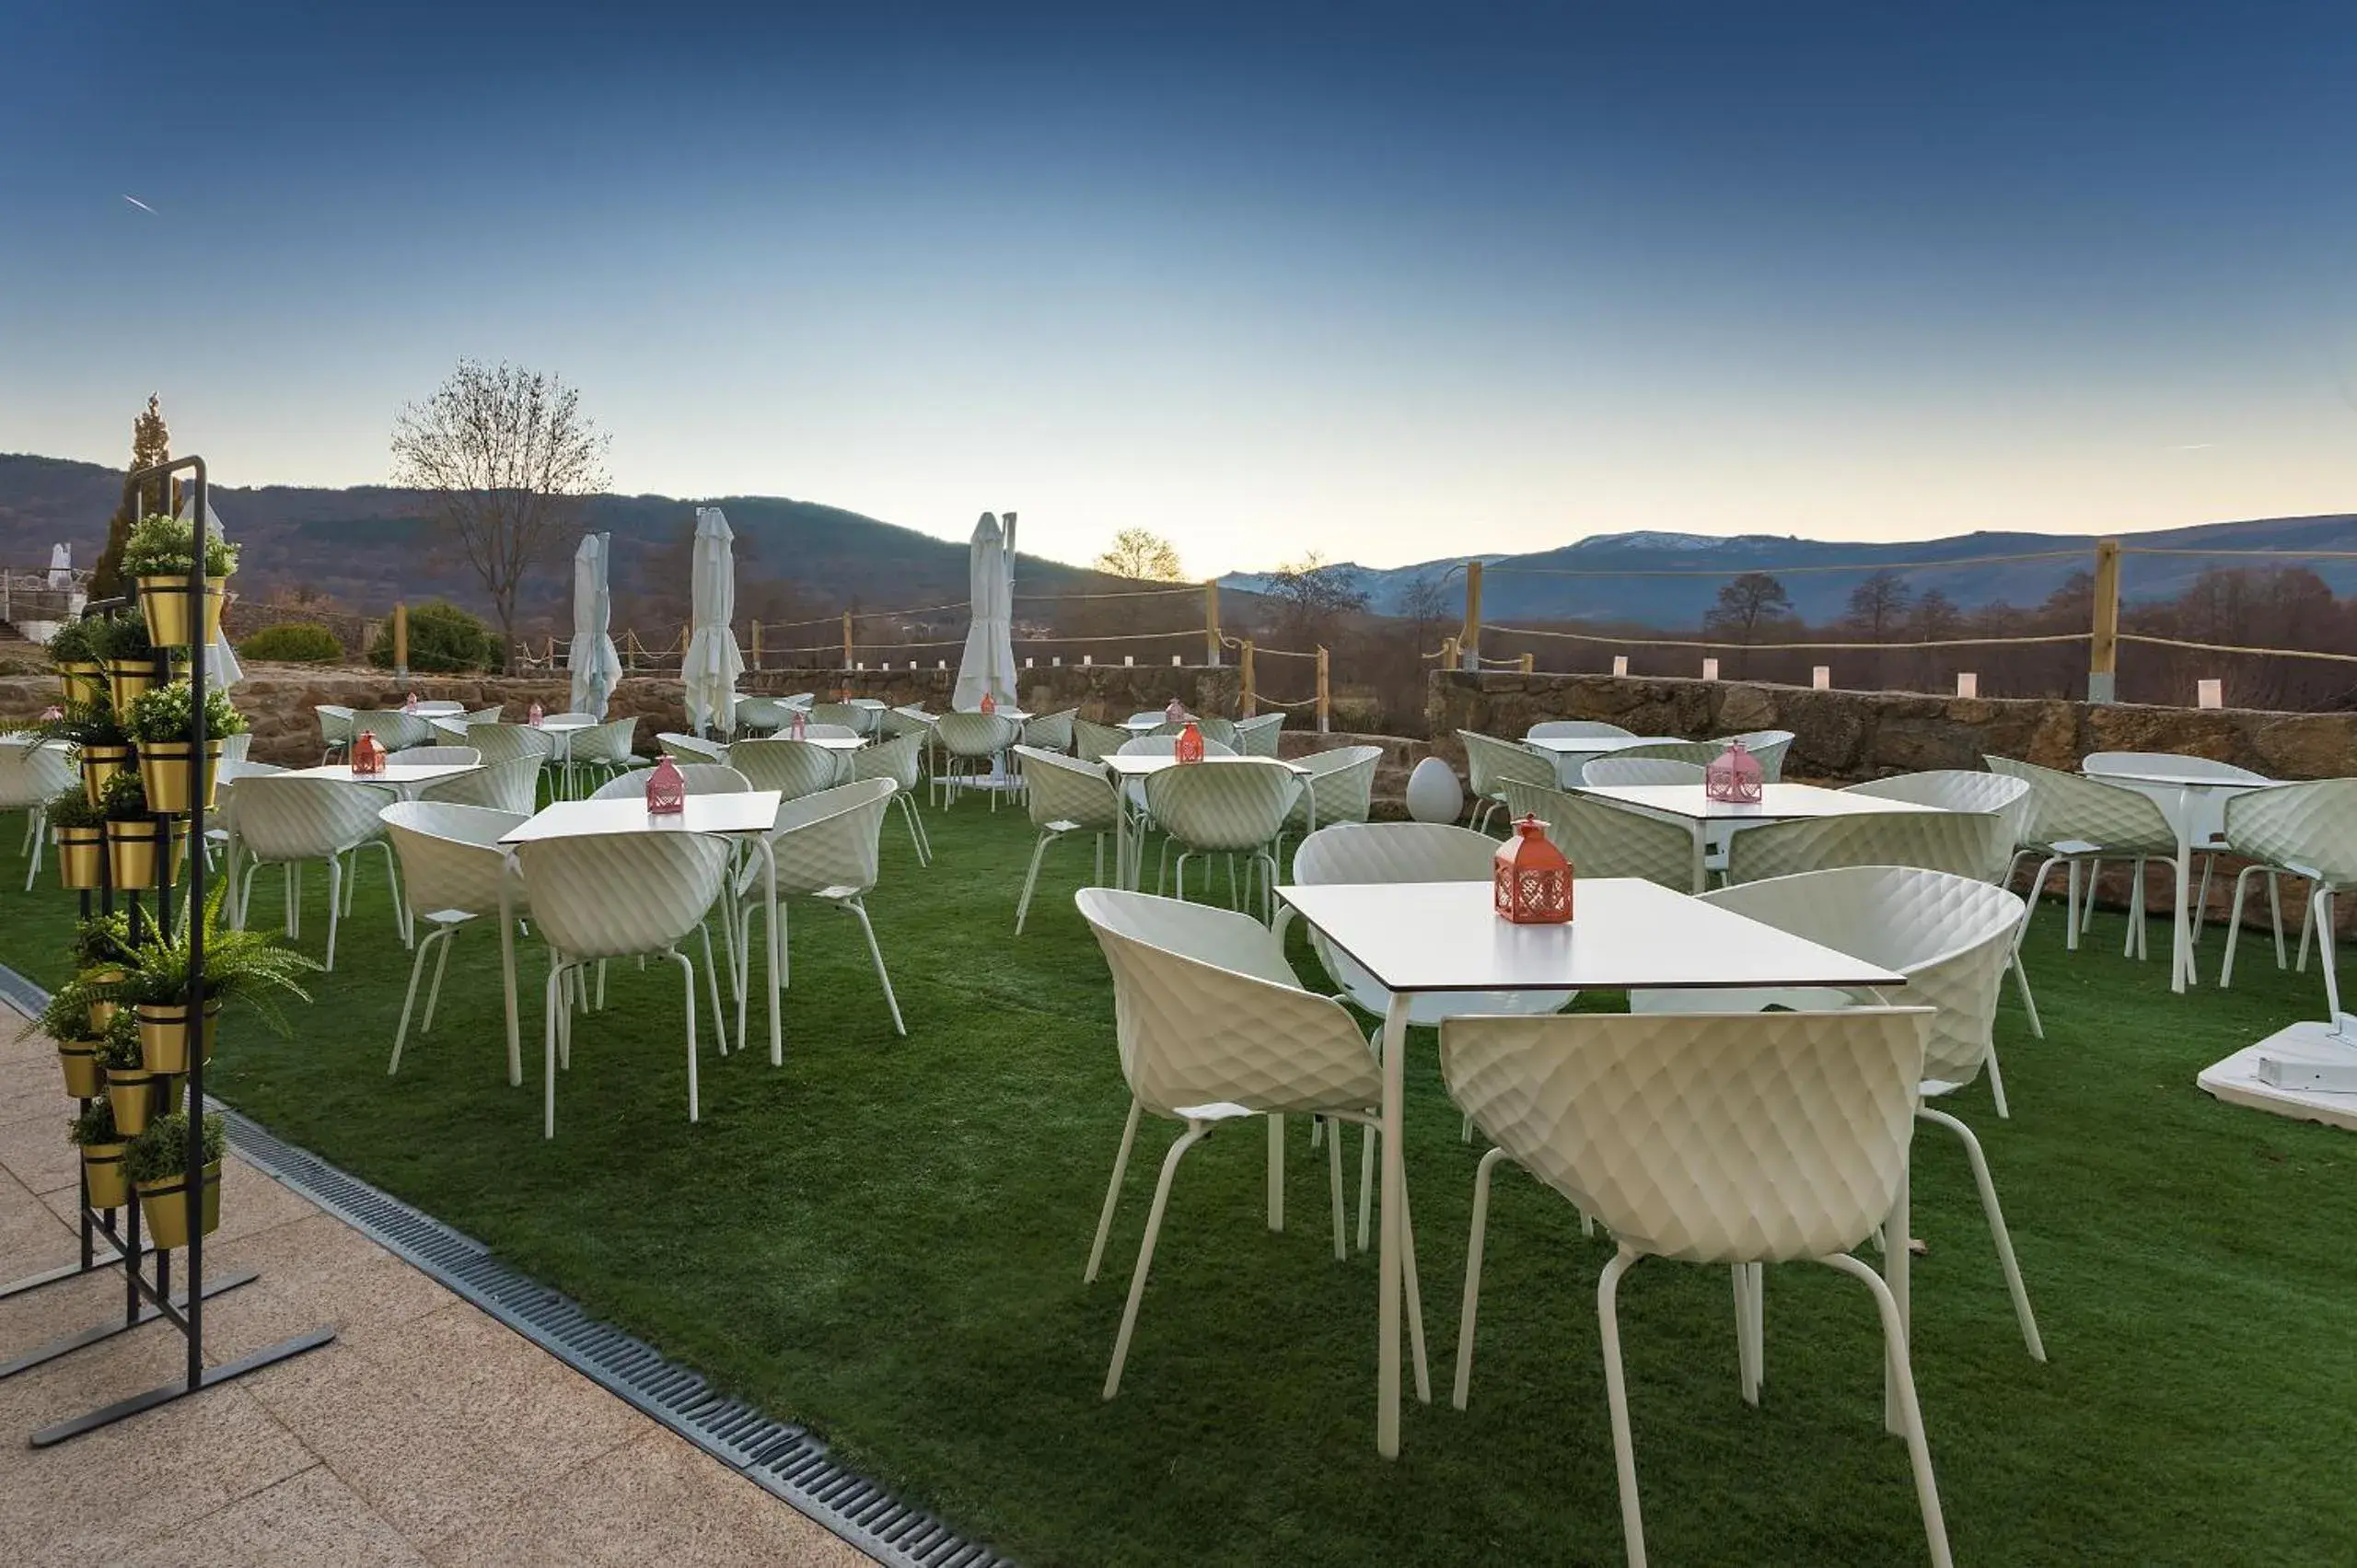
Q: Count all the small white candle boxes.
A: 14